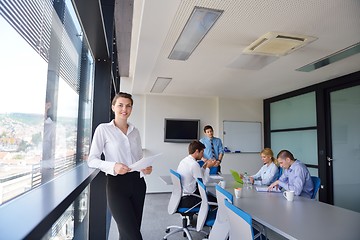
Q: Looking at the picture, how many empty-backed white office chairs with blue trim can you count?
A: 3